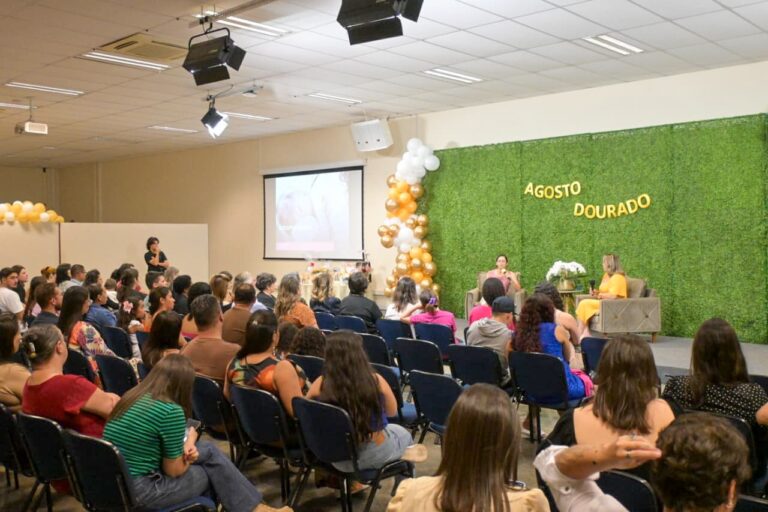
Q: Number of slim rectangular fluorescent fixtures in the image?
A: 9